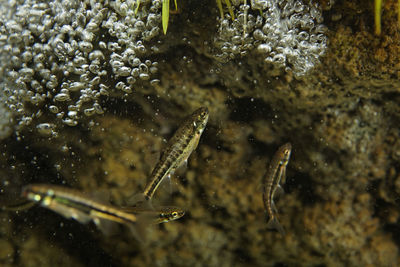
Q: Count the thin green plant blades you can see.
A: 6